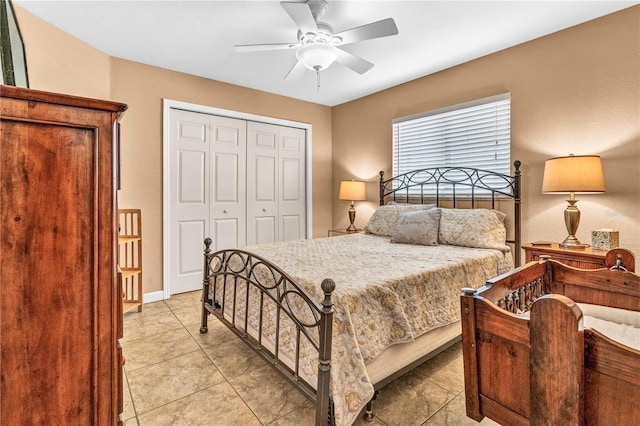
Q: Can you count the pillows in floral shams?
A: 2